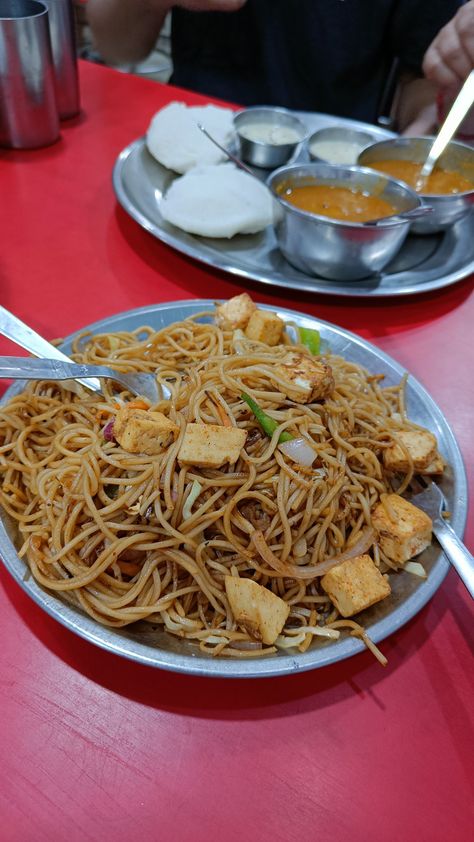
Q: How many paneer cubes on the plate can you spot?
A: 9